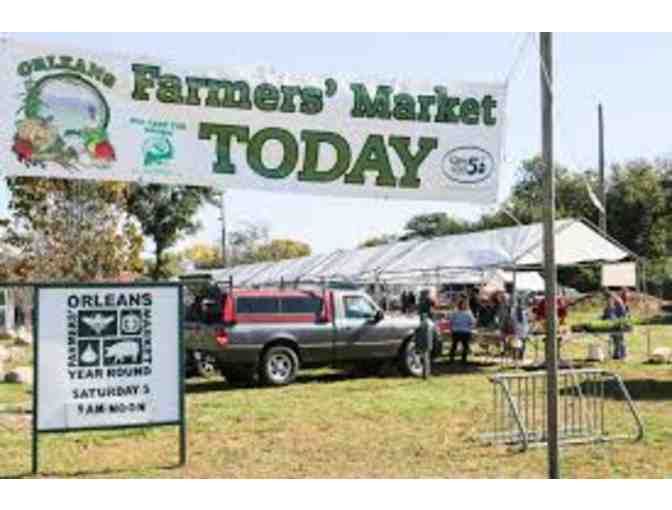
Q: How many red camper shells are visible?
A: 1